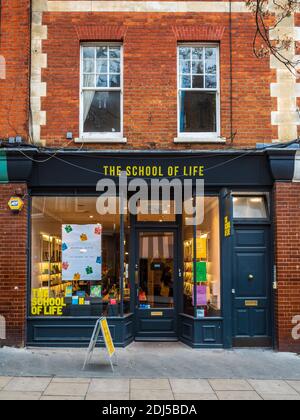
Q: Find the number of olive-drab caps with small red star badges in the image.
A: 0